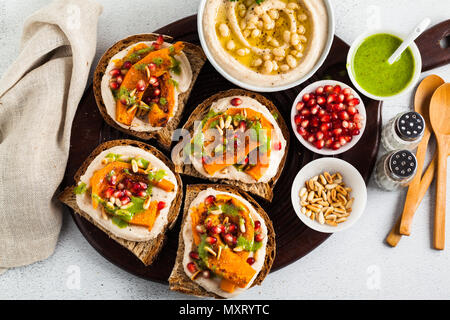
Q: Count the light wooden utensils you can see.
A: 3